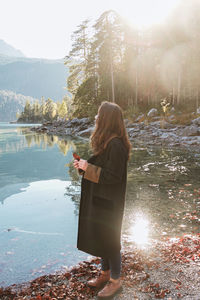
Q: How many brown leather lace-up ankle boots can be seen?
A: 2